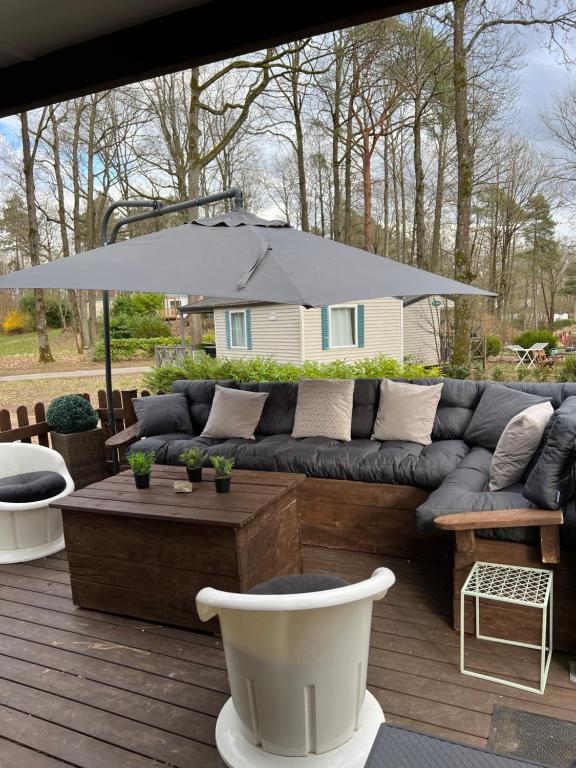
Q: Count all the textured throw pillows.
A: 1